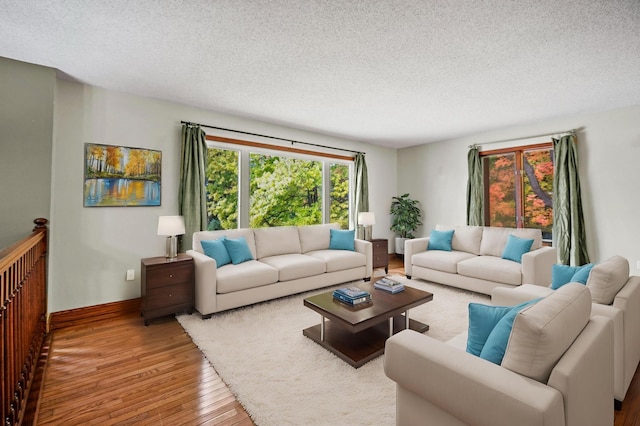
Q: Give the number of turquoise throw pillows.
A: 9